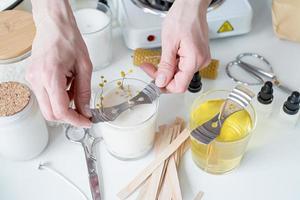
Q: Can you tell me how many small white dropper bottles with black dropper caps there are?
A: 3